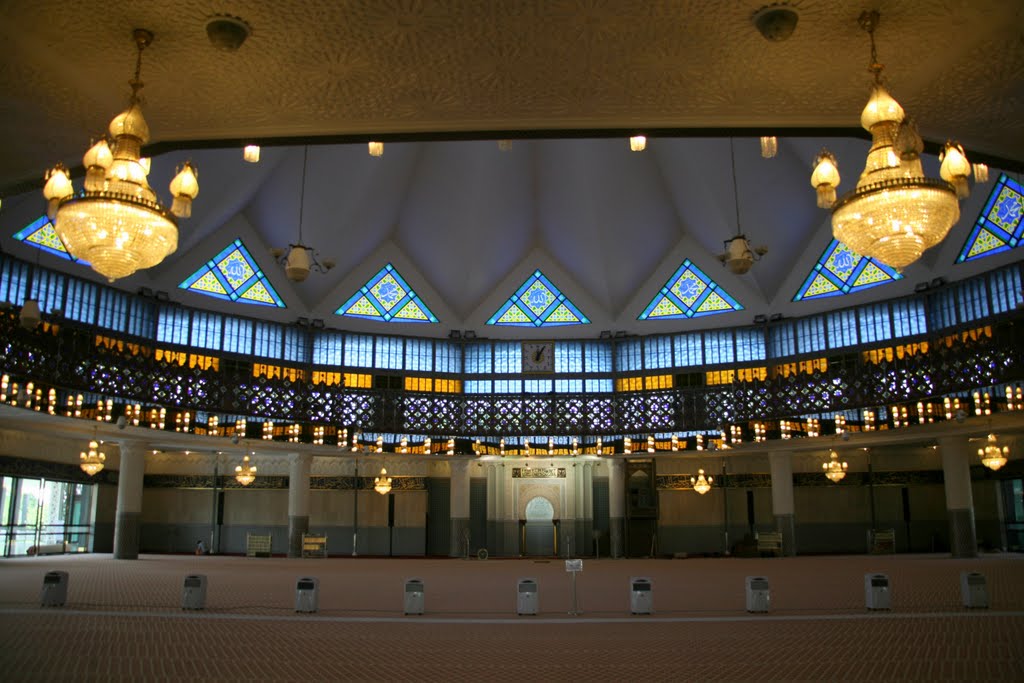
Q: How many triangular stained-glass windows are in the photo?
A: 7